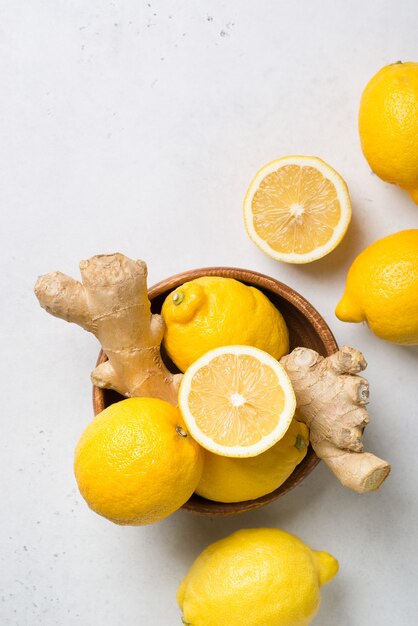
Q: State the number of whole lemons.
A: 6